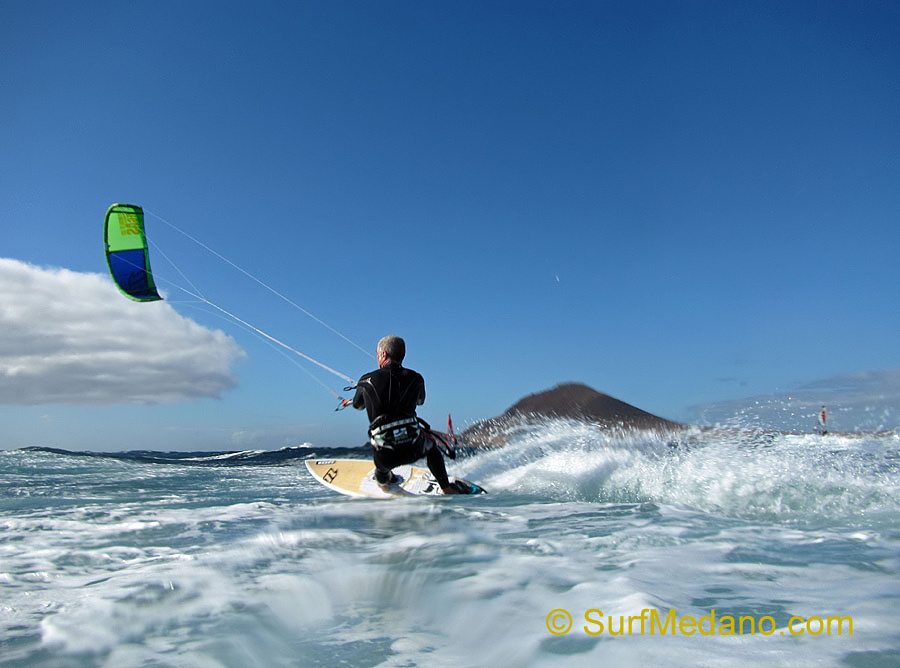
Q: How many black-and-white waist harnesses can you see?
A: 1